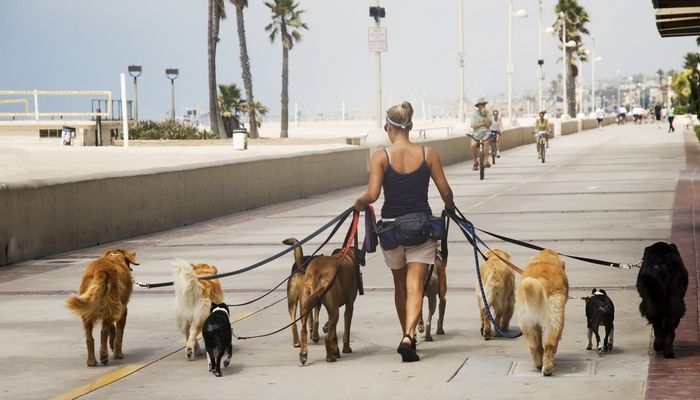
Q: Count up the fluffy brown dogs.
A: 4